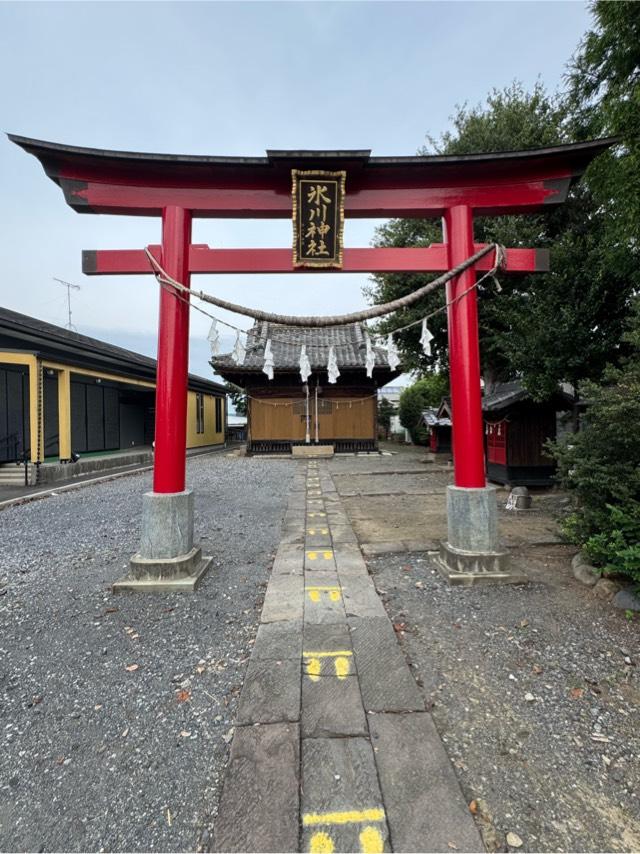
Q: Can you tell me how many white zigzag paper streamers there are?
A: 8